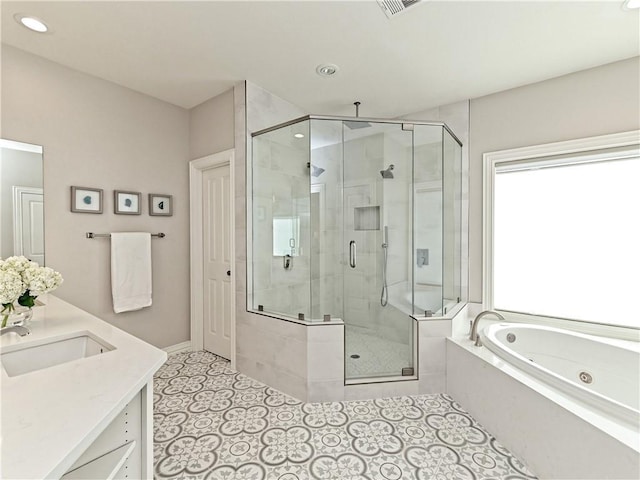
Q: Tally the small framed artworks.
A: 3